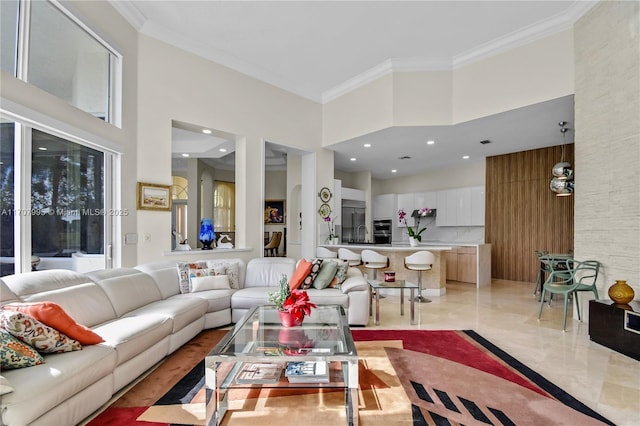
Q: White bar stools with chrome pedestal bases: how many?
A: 4